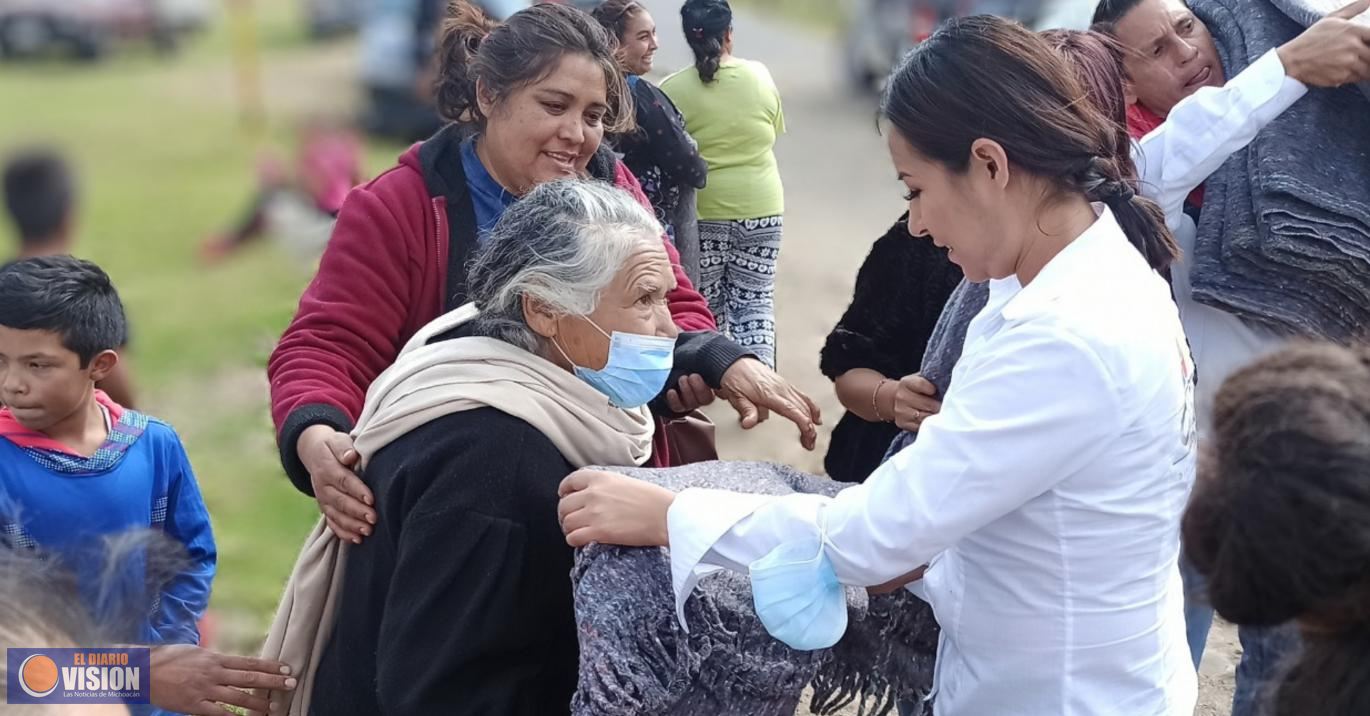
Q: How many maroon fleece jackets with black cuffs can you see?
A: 1